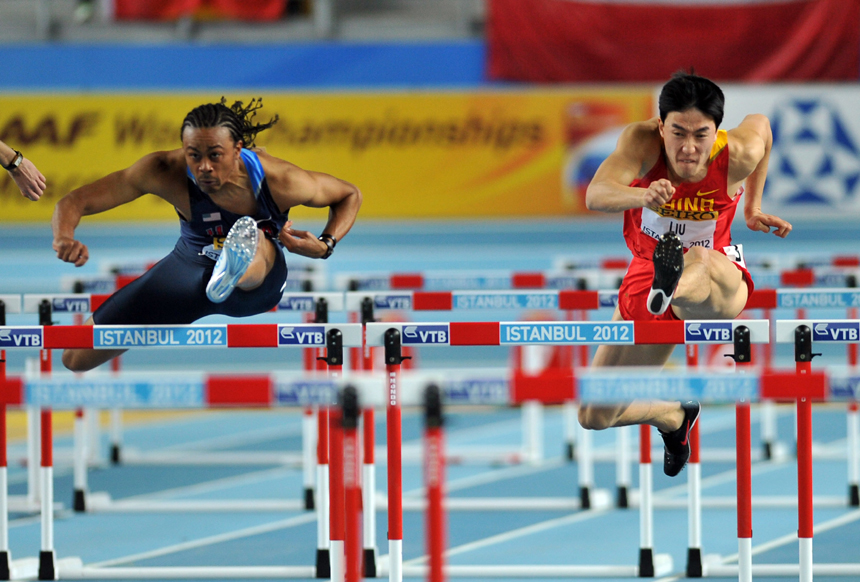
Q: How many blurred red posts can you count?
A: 2